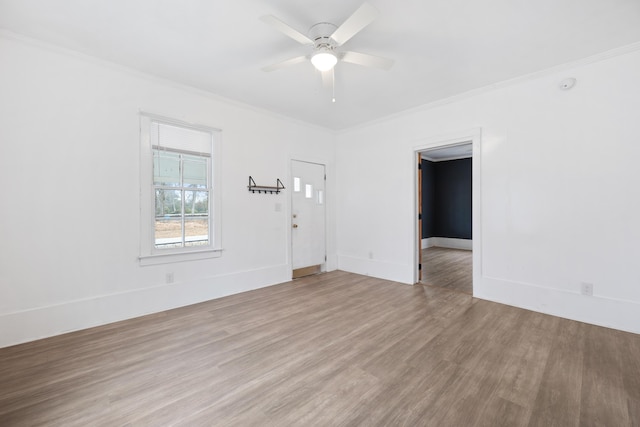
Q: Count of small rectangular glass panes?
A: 3